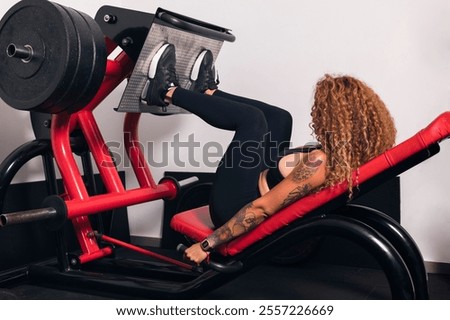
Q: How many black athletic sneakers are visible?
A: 2